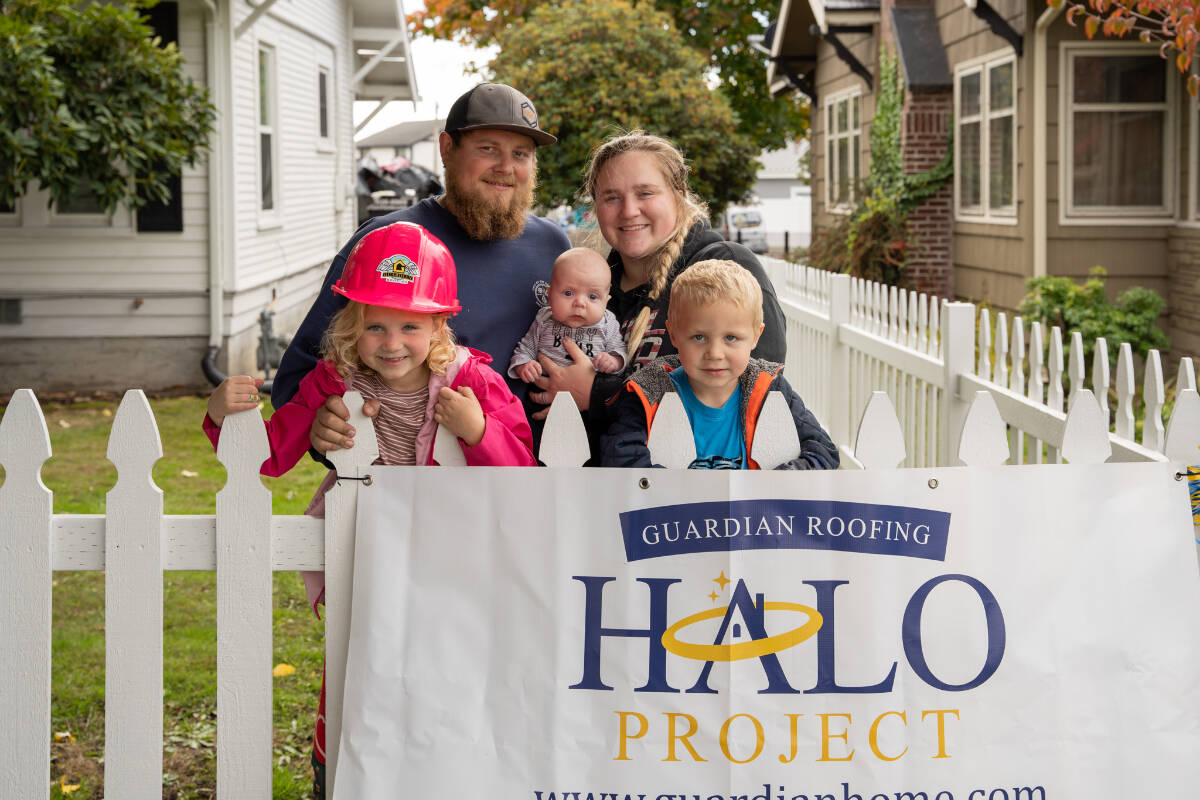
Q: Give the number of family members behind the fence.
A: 5